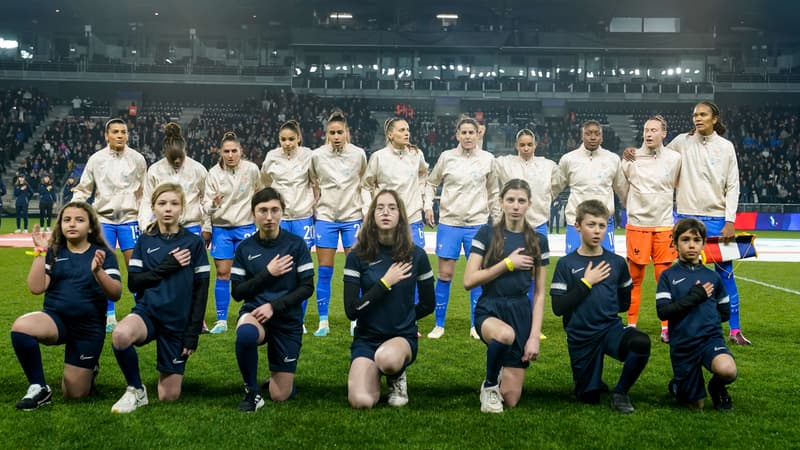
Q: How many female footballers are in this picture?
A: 11